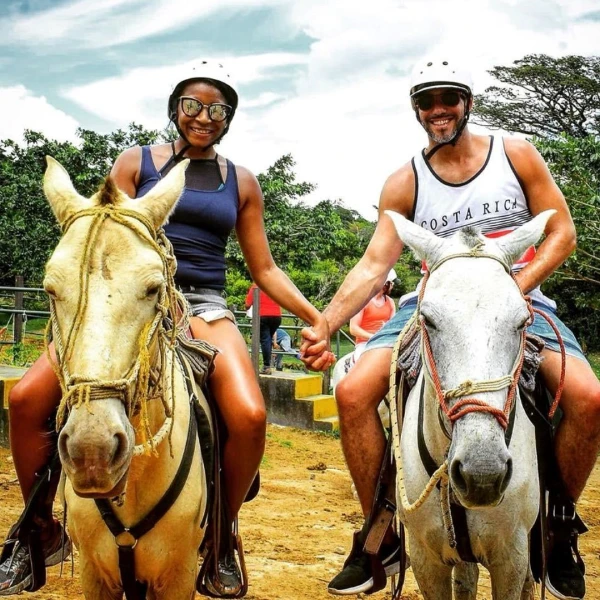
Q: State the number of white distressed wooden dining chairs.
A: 0